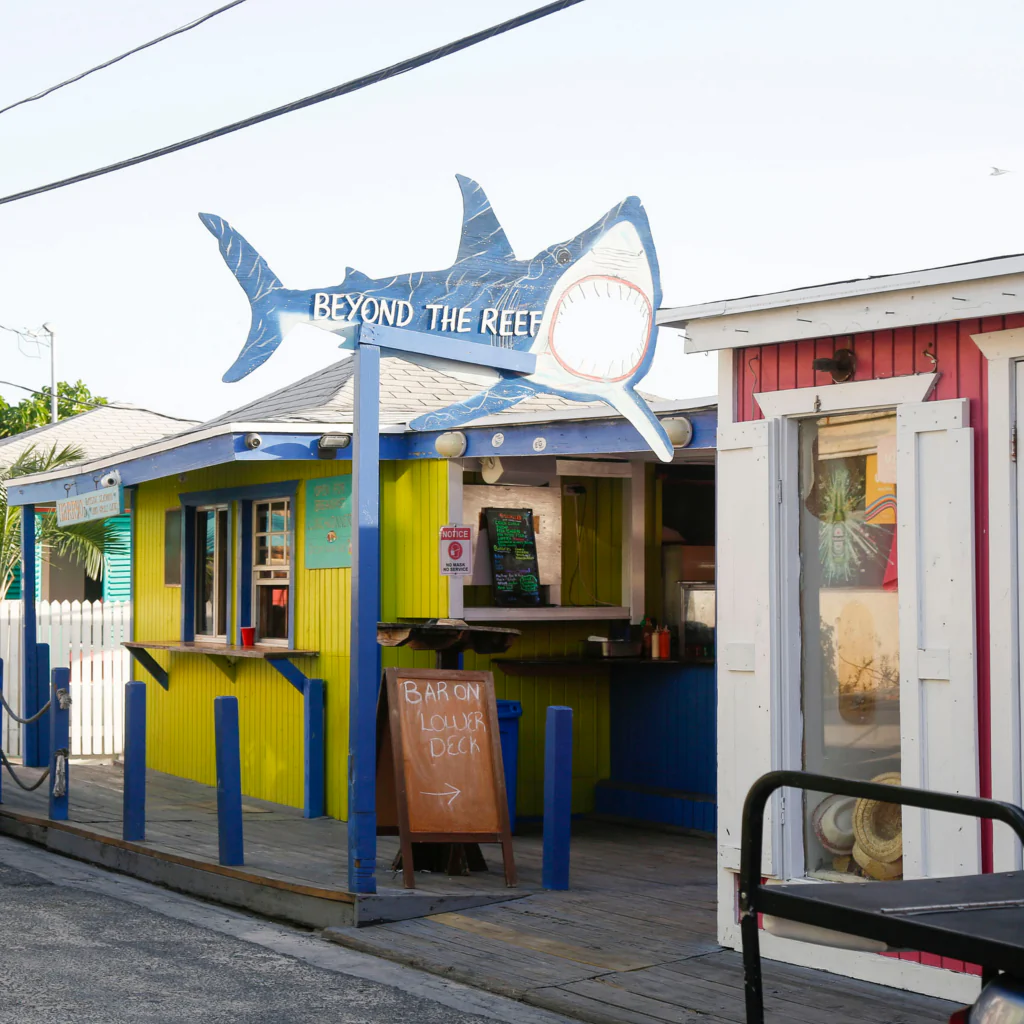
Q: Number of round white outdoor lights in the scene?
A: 2